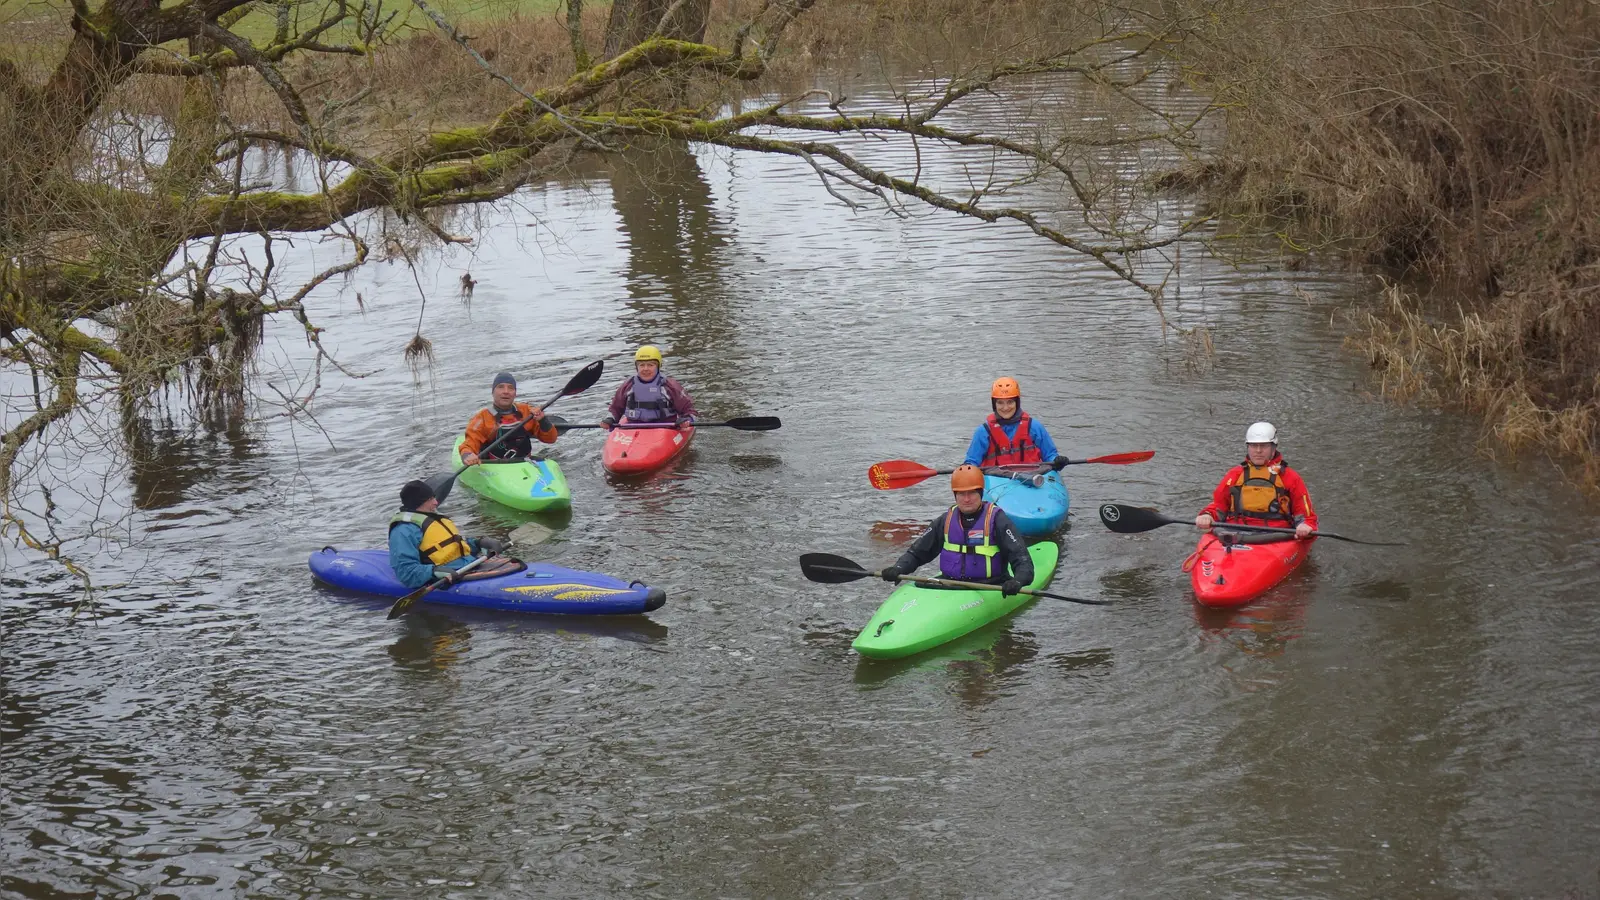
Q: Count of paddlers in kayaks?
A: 6